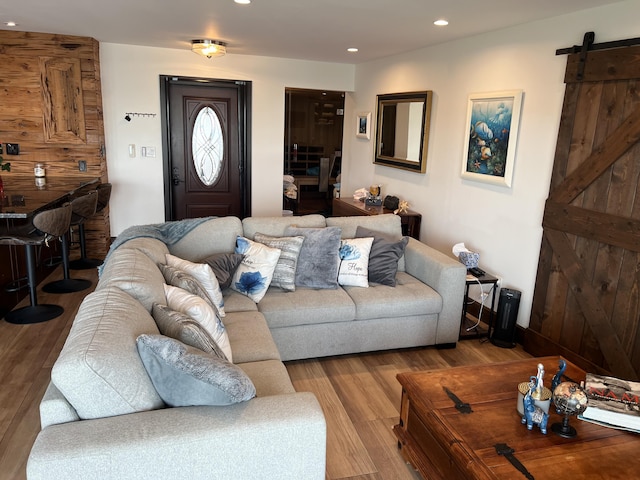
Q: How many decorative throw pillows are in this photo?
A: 11